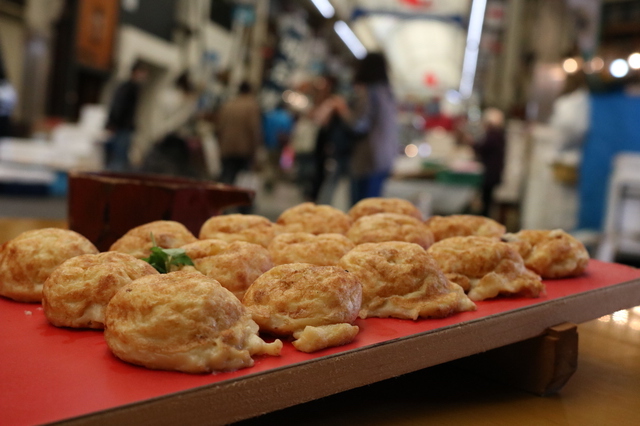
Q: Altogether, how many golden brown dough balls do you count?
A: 15